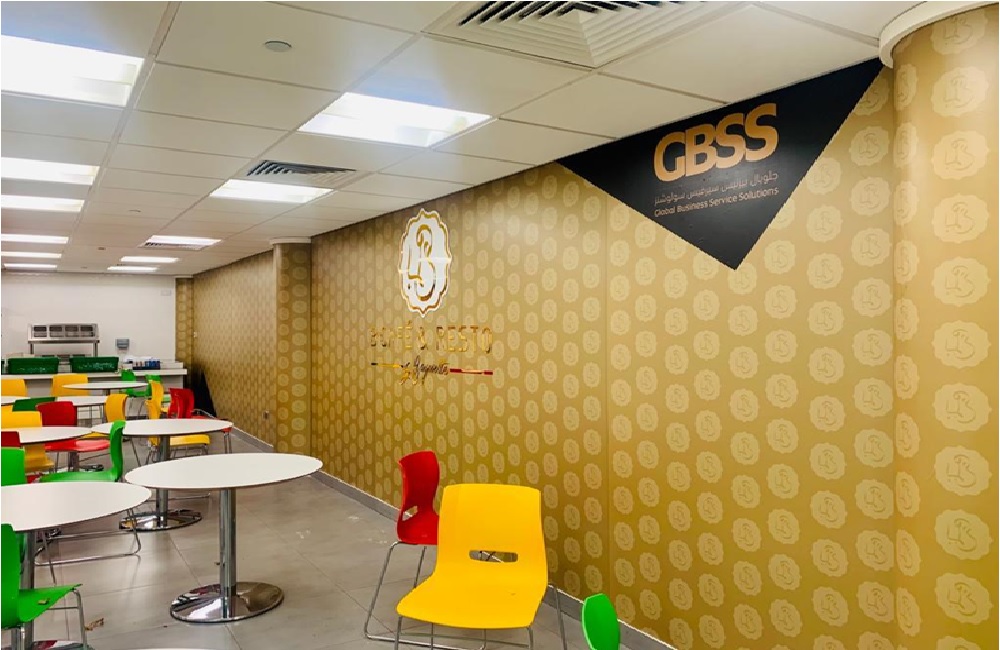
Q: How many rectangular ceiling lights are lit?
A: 11